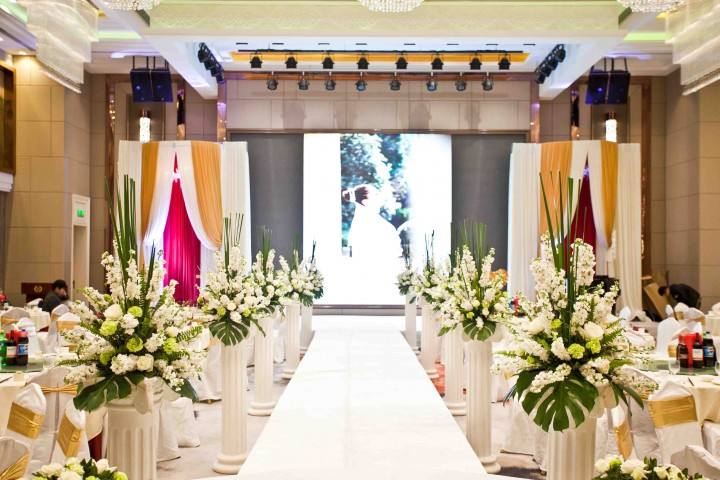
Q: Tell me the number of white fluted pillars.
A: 10